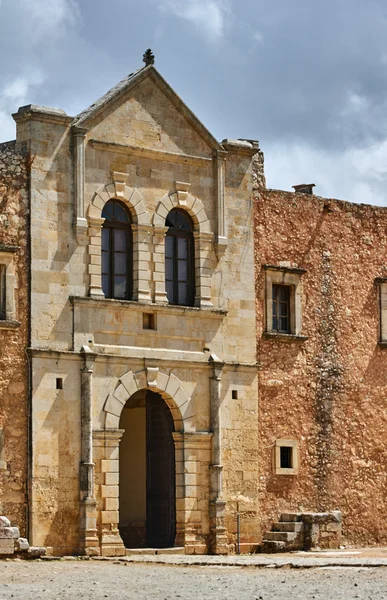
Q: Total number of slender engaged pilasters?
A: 4